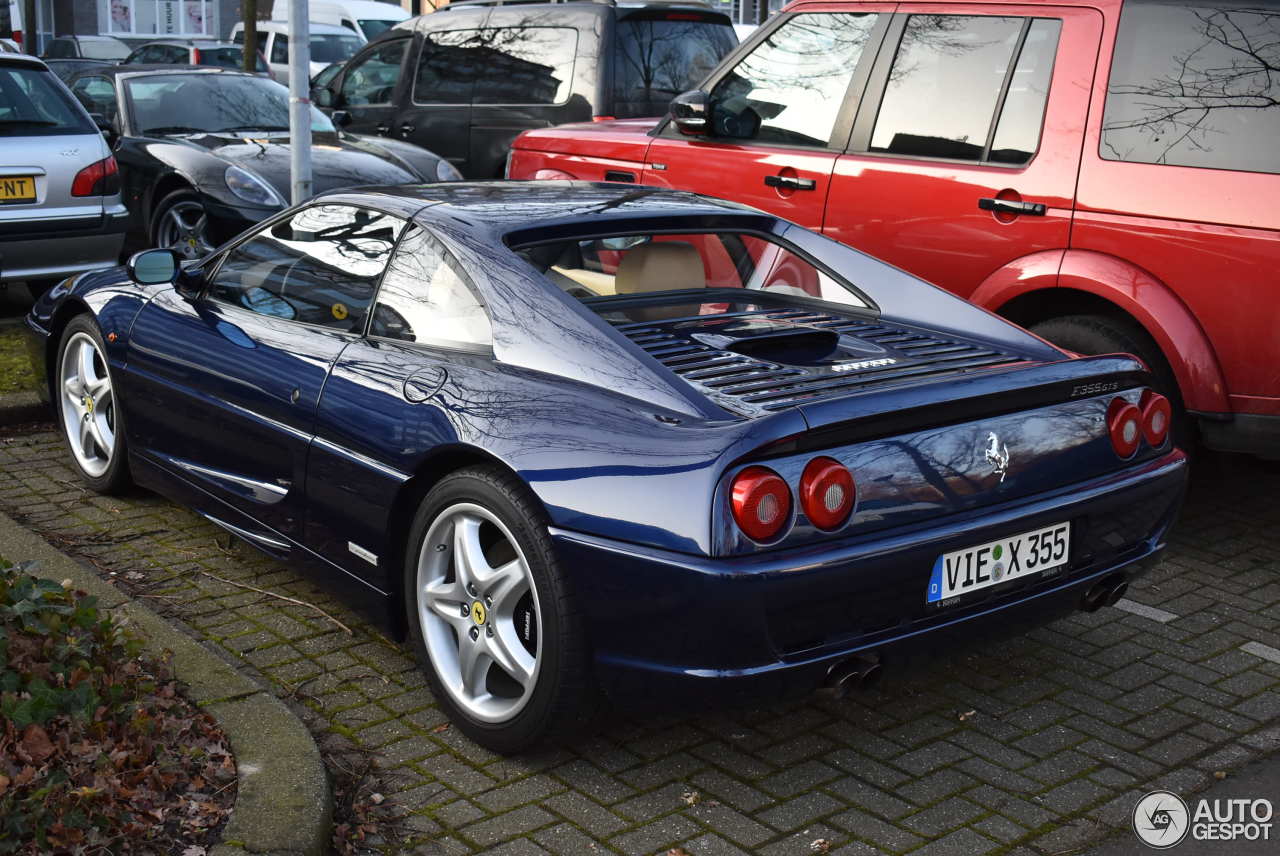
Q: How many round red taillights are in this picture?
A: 4